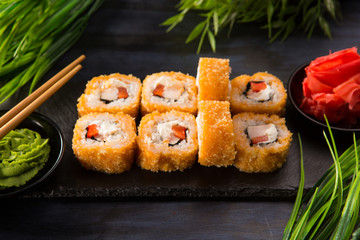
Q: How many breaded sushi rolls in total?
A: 8